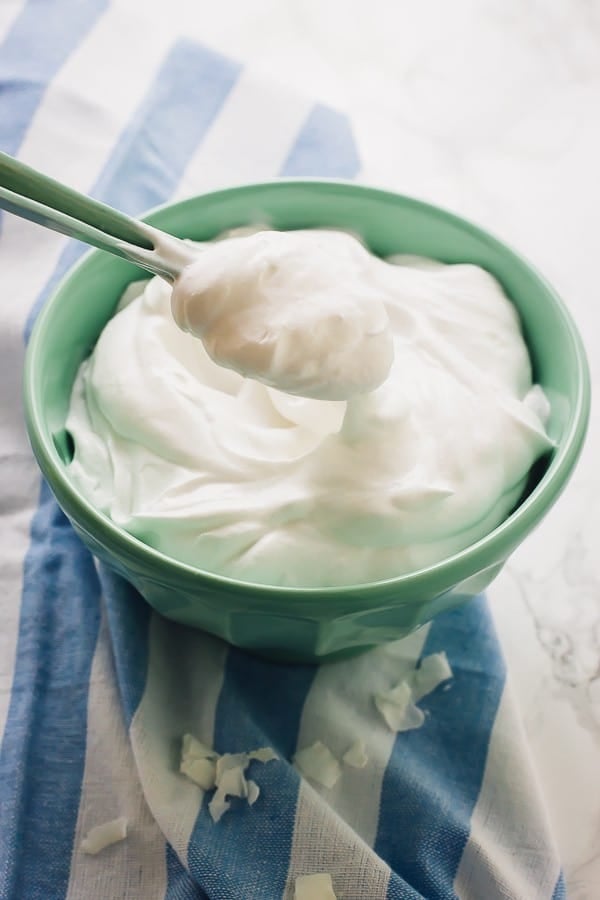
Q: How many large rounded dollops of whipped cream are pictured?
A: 1